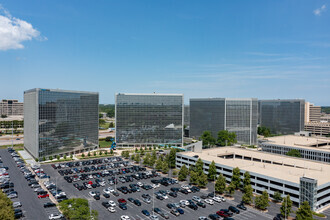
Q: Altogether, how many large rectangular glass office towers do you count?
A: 4